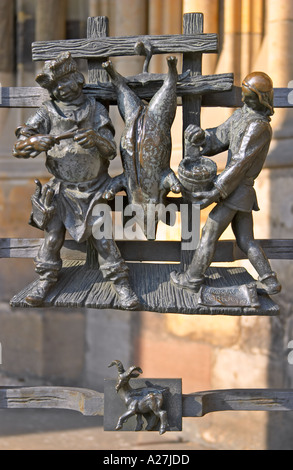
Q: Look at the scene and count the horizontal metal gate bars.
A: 3